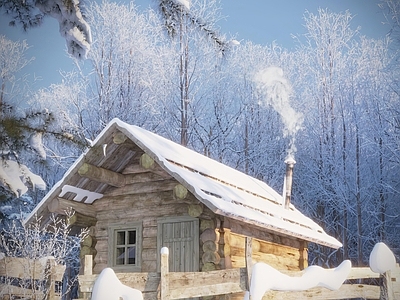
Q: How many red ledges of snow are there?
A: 0